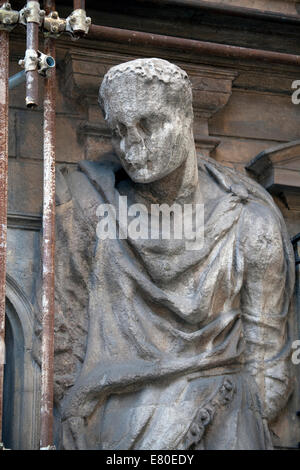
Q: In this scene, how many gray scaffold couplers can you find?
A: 5